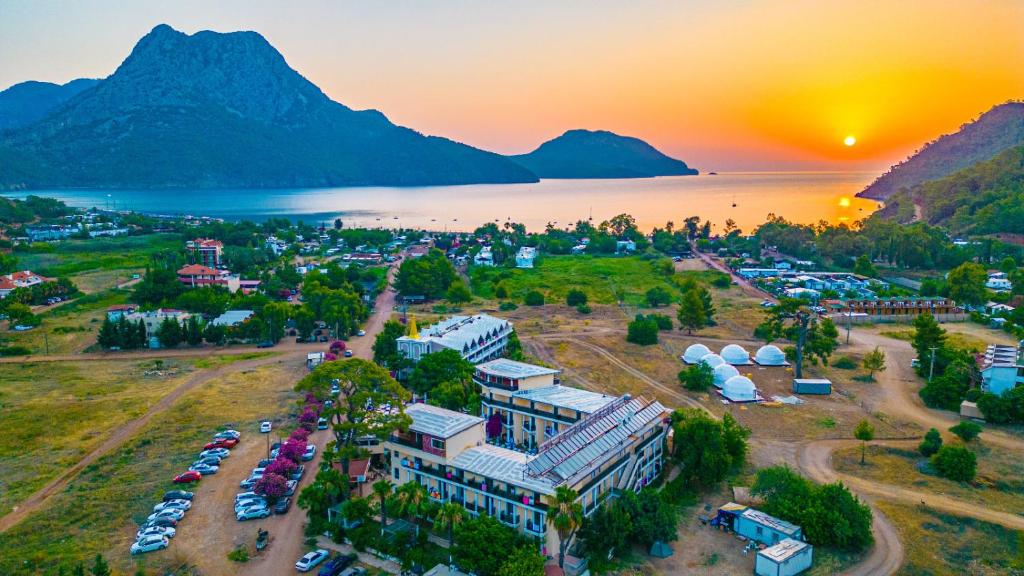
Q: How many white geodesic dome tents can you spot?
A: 6